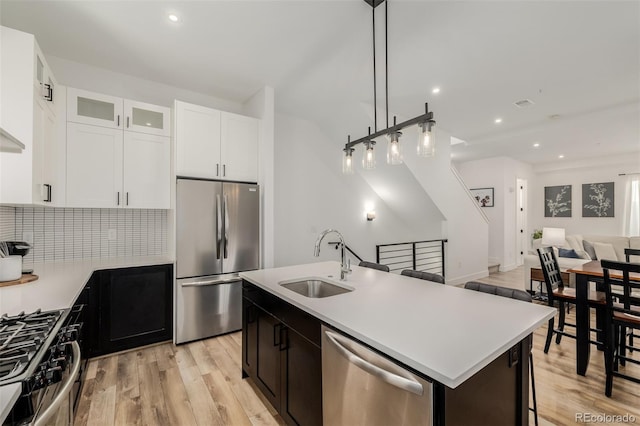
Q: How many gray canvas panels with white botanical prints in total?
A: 2